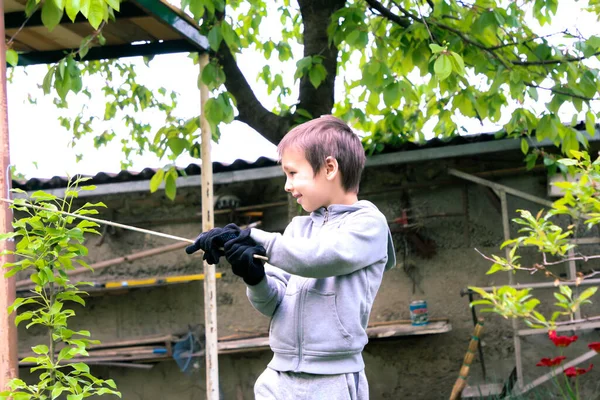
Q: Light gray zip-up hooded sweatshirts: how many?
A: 1